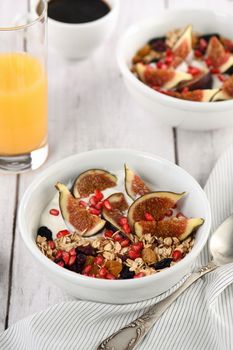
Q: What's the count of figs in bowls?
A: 12